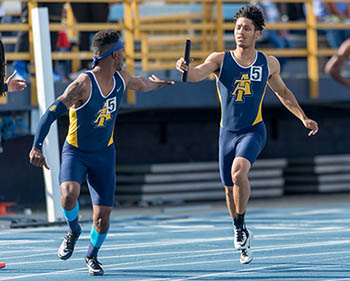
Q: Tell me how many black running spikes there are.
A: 2